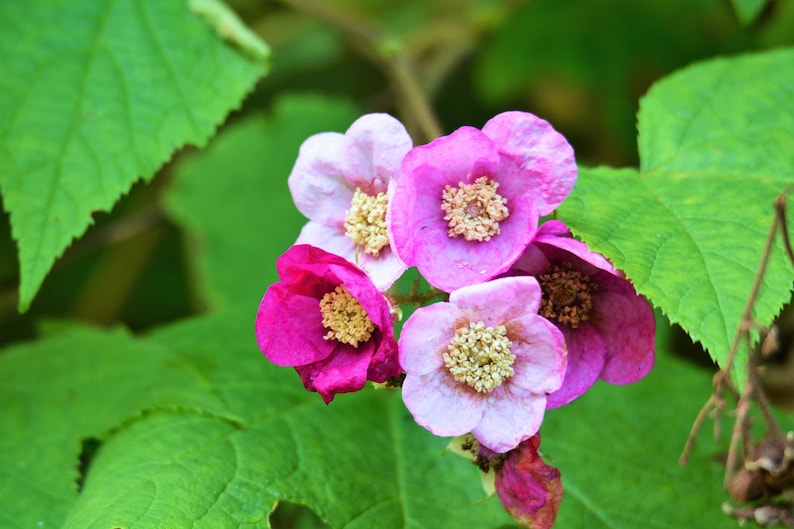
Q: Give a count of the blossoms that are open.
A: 5